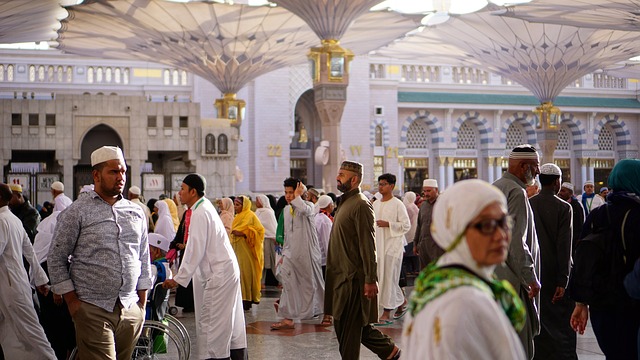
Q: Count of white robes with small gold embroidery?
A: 1